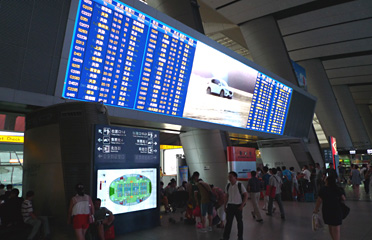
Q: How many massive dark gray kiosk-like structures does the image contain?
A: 1